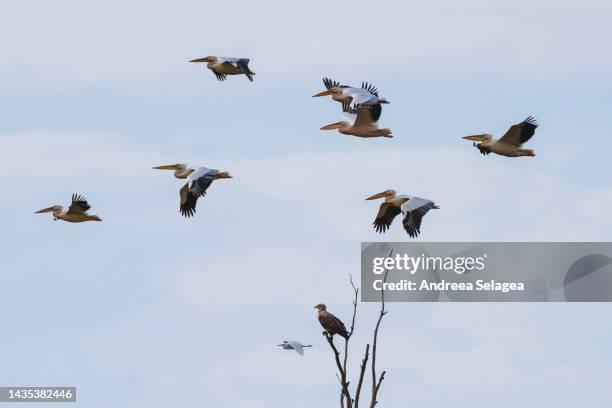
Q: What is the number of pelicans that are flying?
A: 7